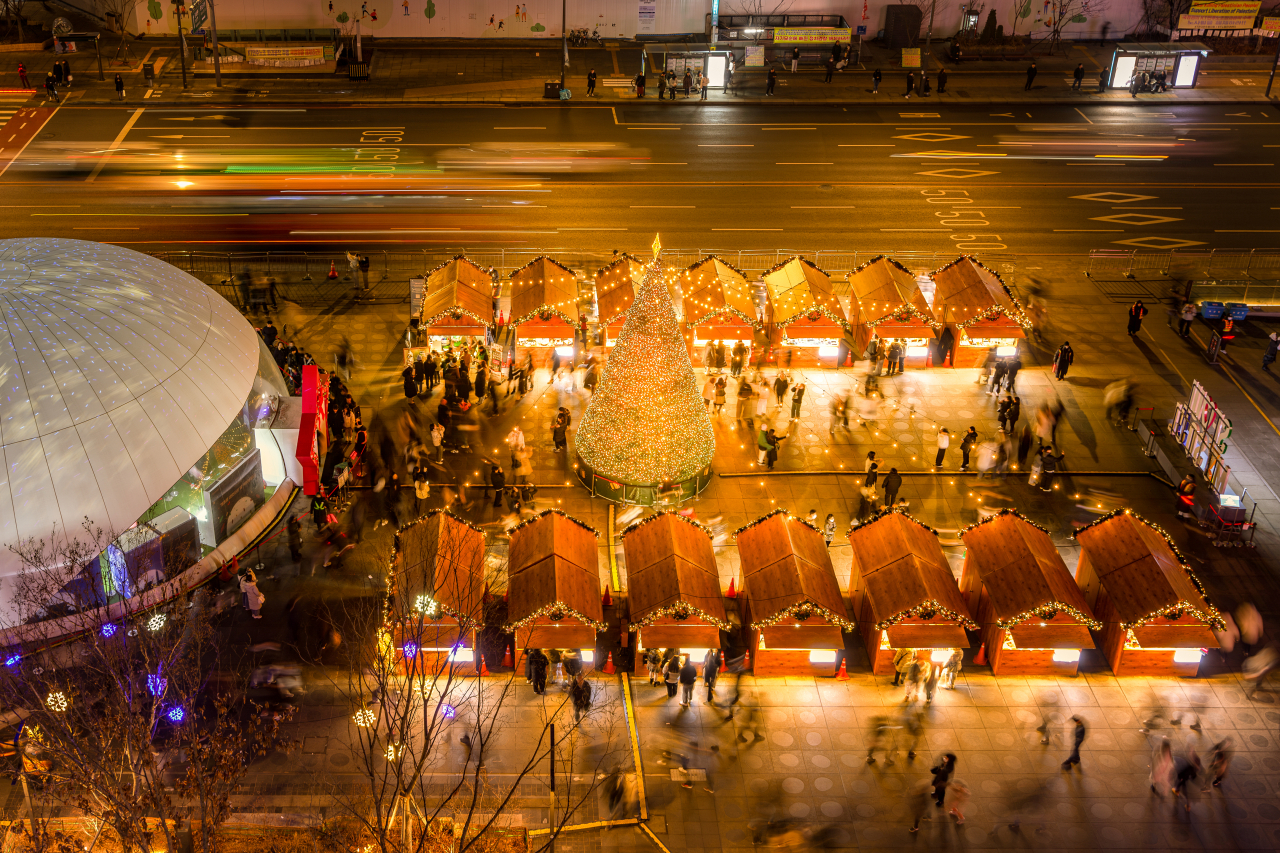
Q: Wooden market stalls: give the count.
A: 14